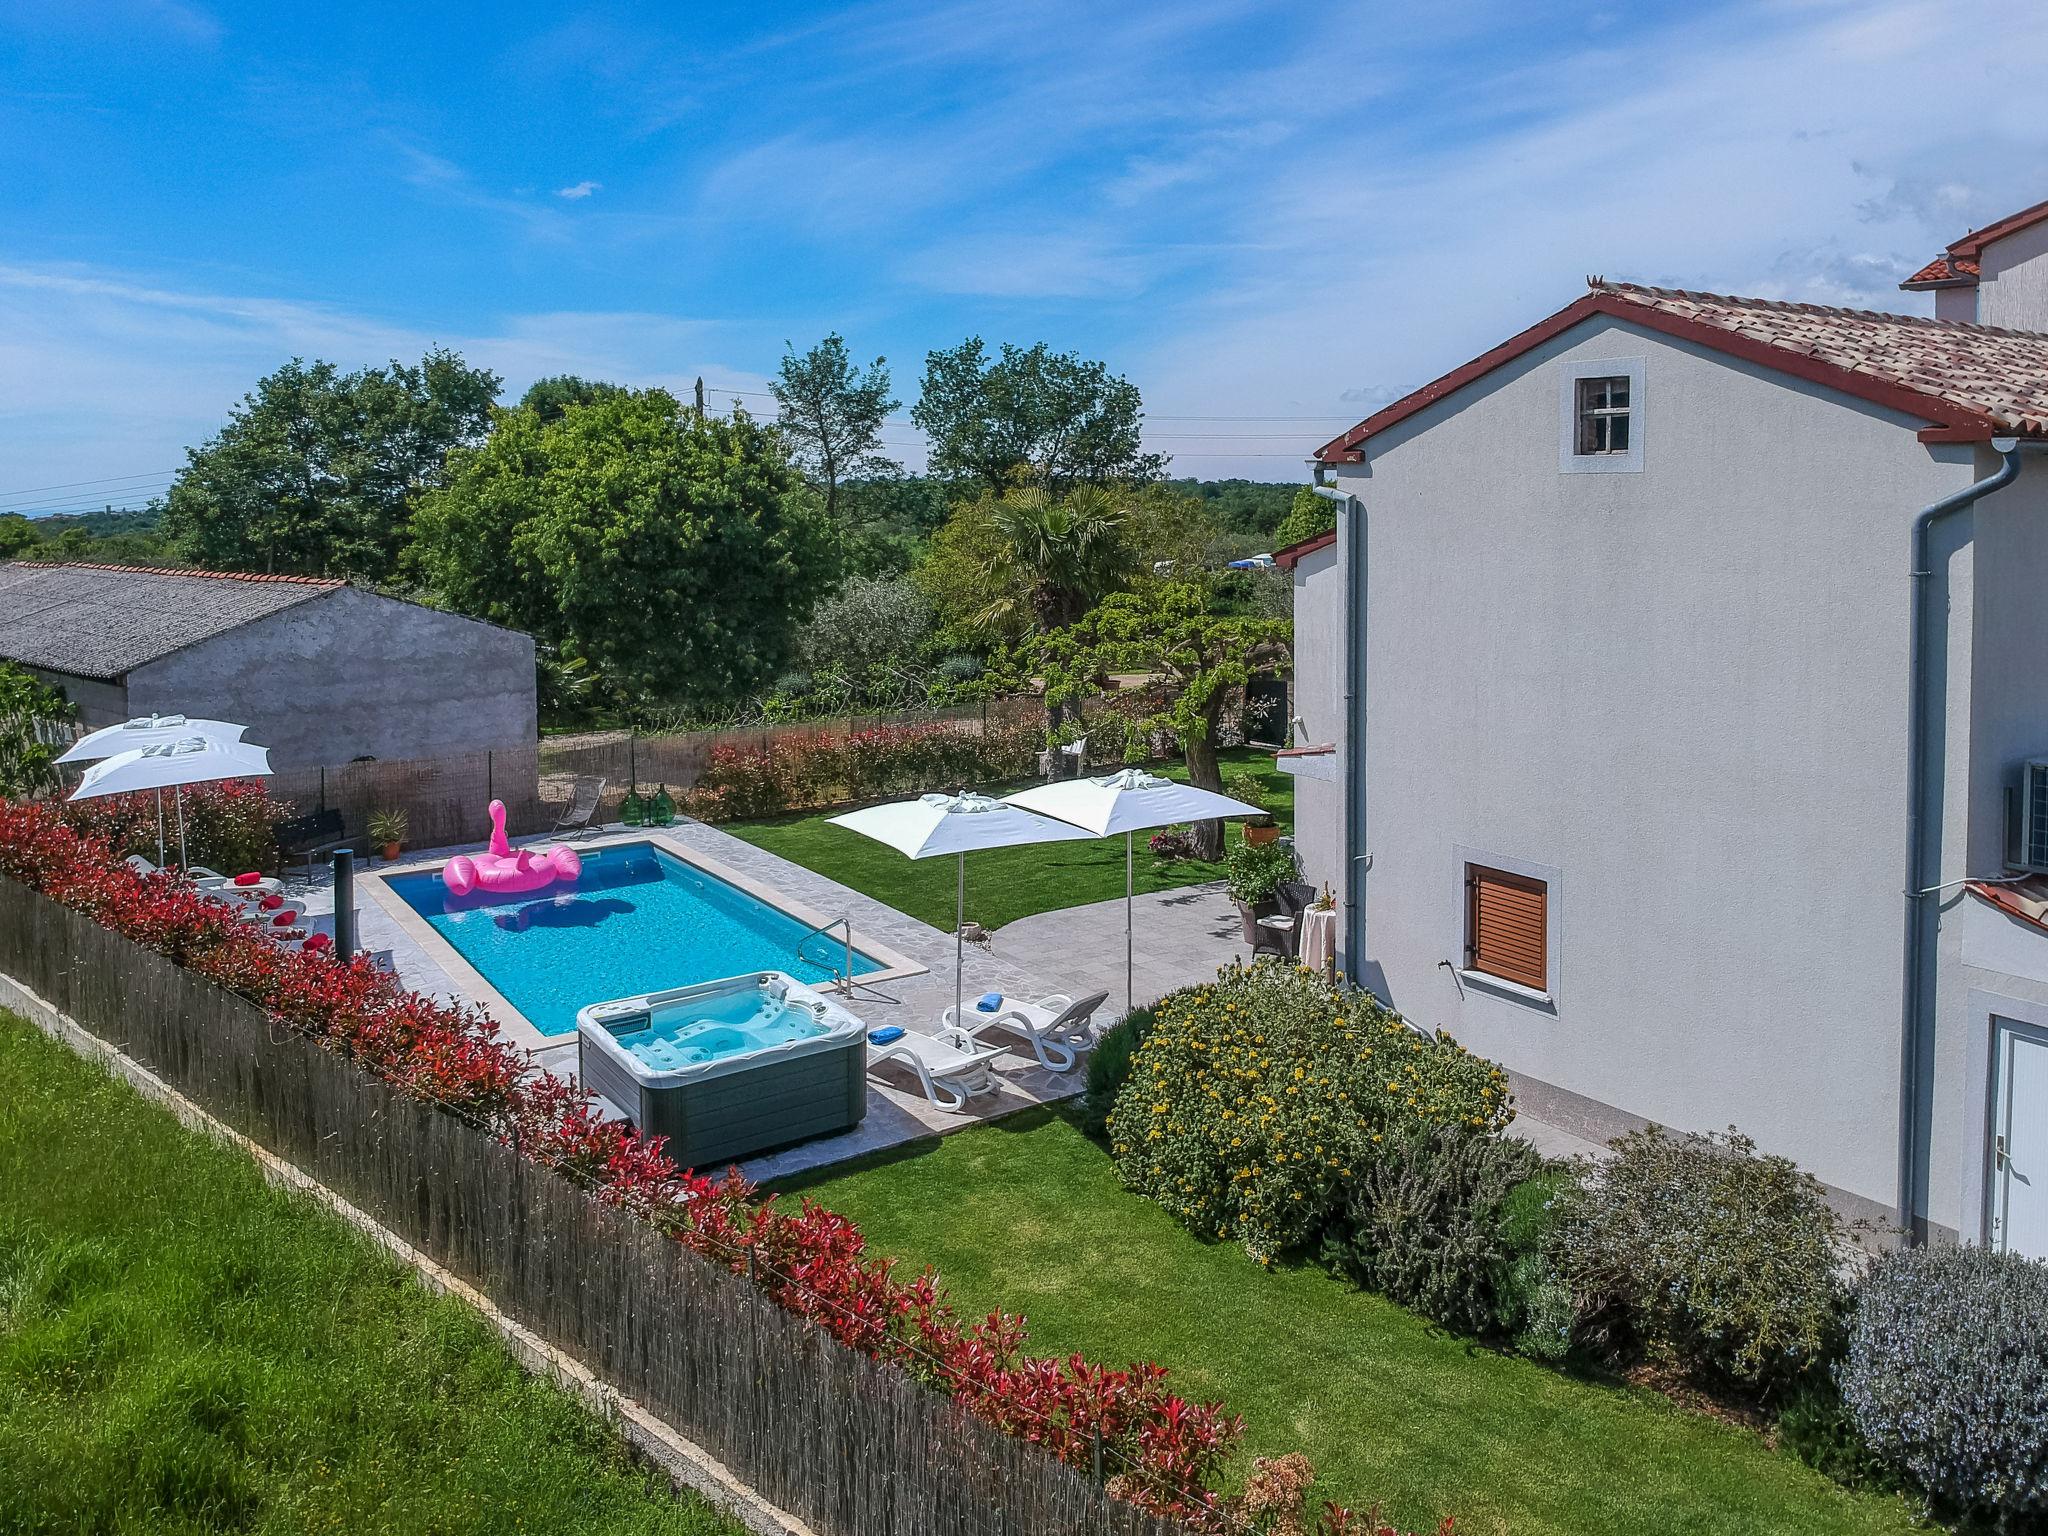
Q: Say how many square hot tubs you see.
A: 1